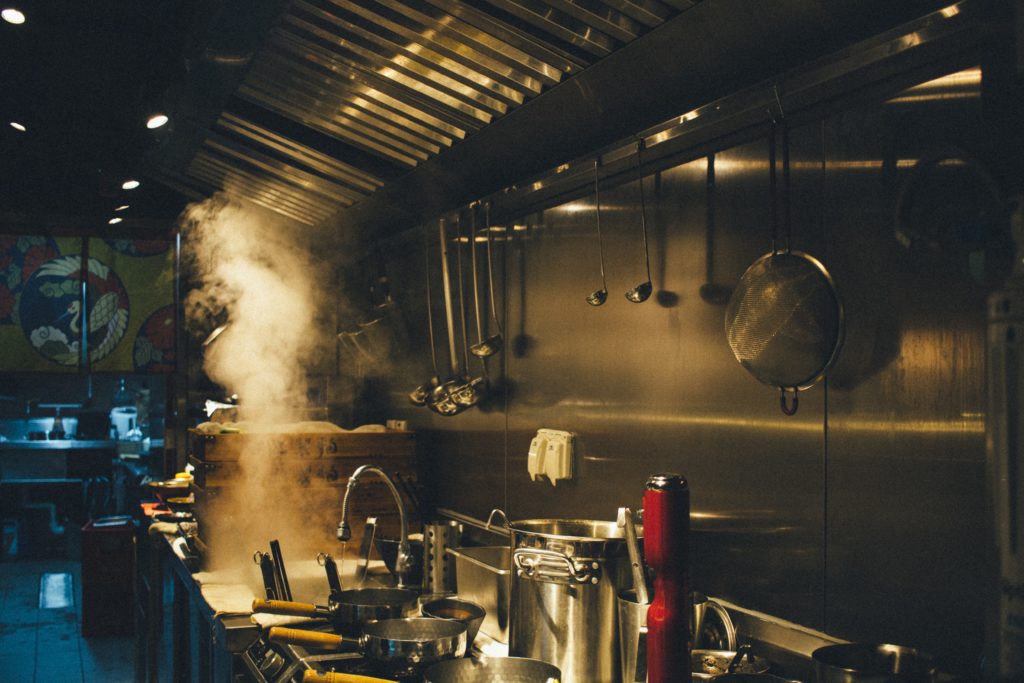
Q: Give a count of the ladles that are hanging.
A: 7